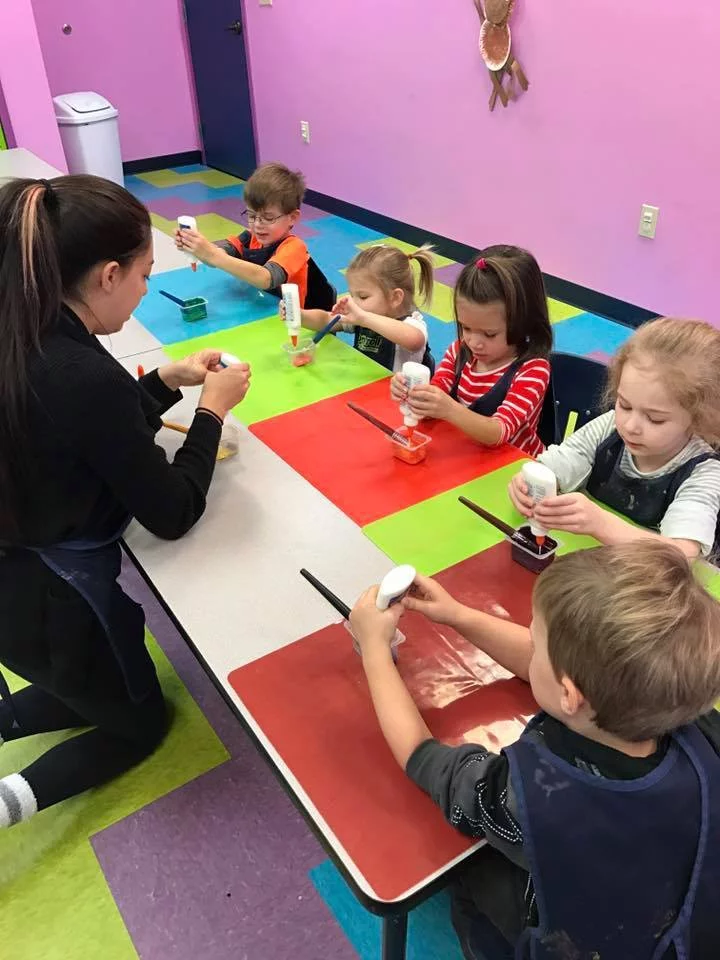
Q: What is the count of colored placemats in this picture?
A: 5